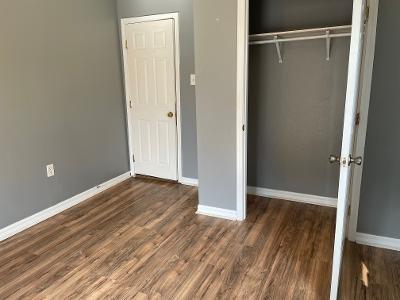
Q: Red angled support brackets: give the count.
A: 0